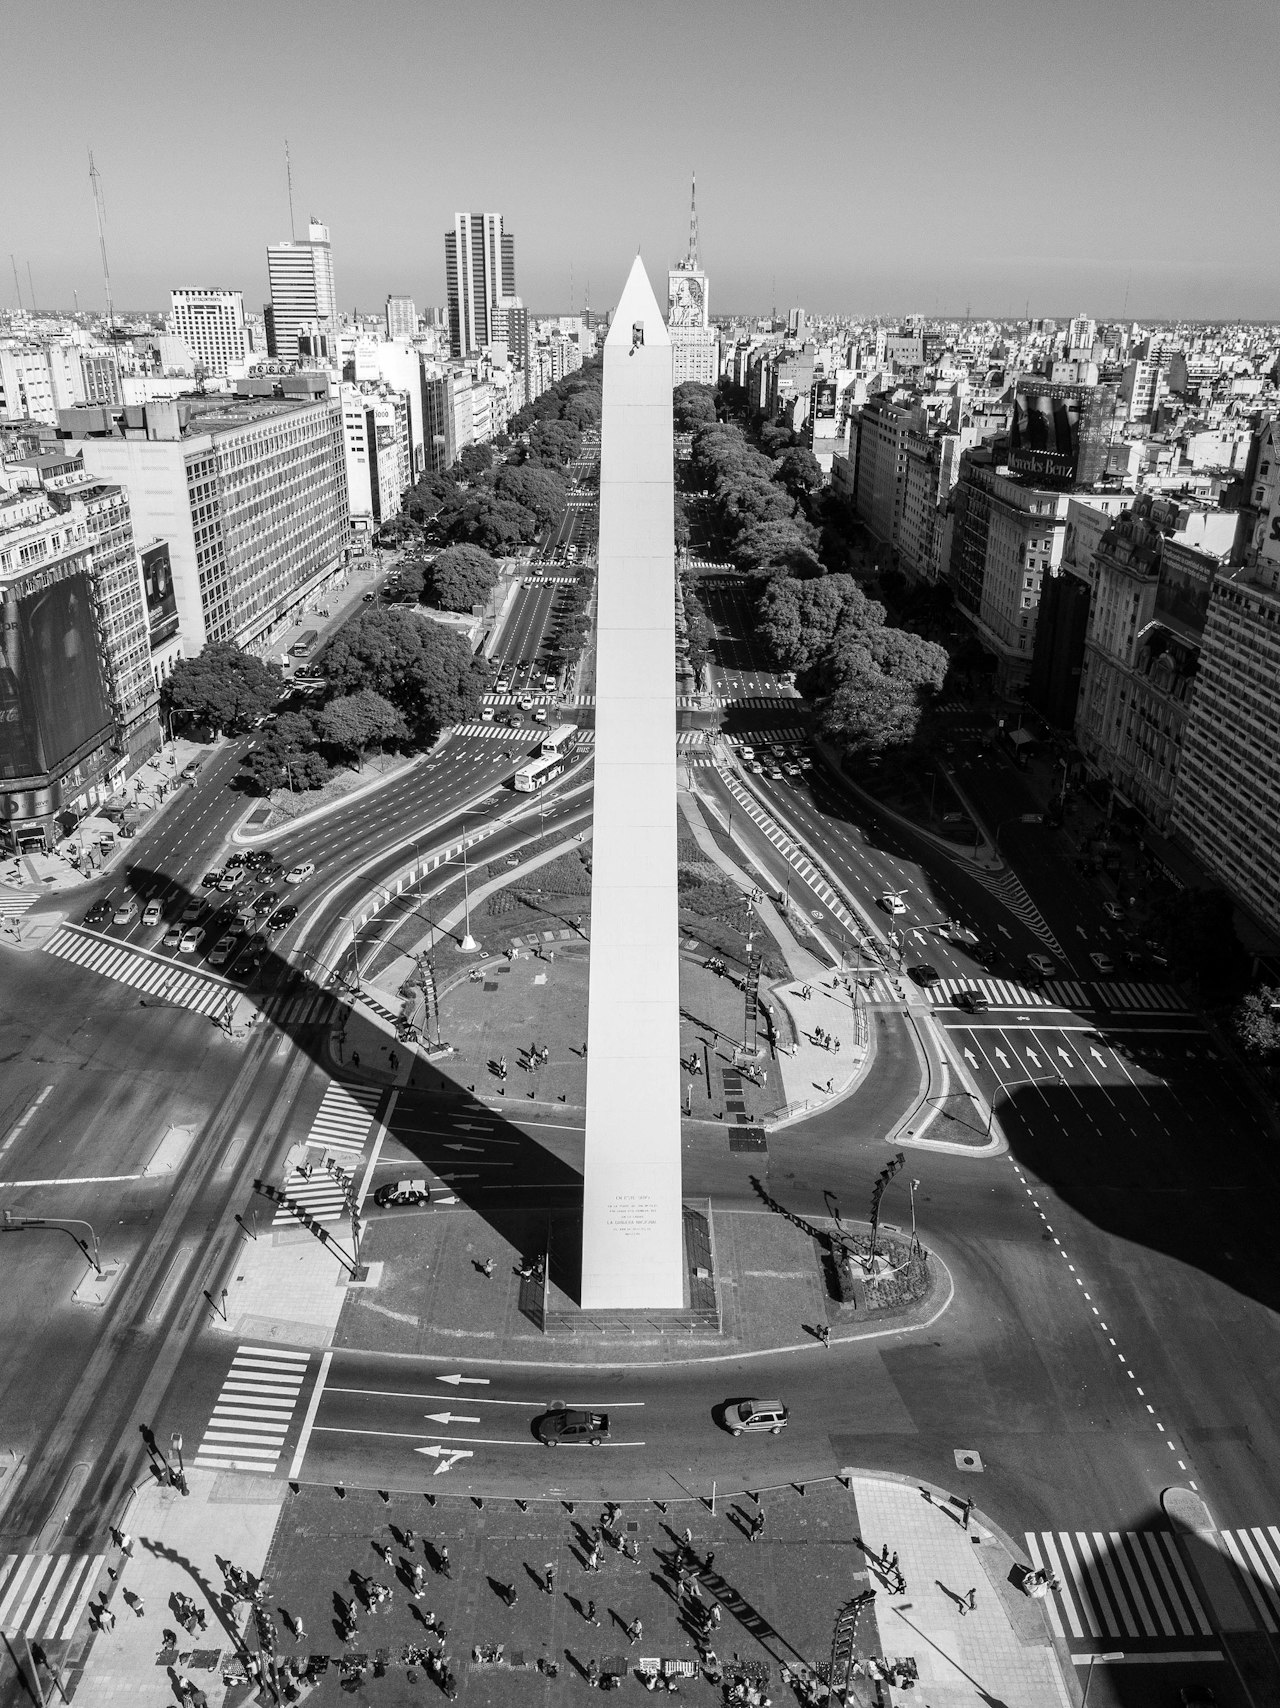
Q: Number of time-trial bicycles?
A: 0